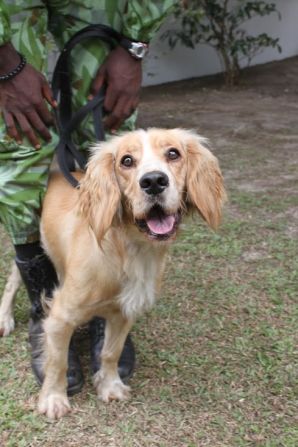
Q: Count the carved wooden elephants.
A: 0